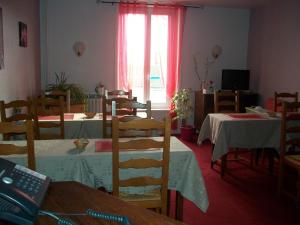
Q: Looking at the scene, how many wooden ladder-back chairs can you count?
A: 11